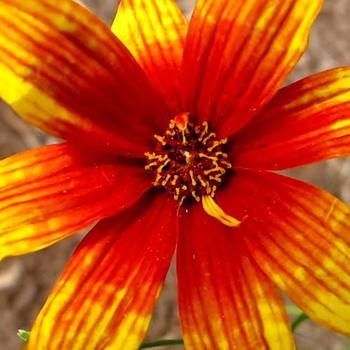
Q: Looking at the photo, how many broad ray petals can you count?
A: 8